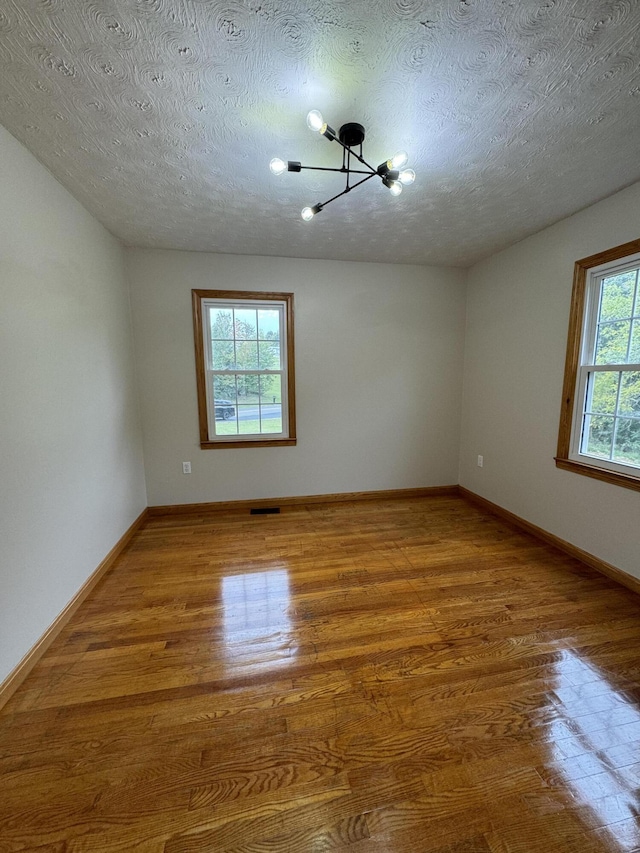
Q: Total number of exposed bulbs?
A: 6